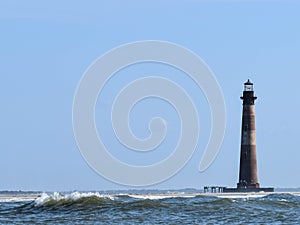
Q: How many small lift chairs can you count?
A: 0